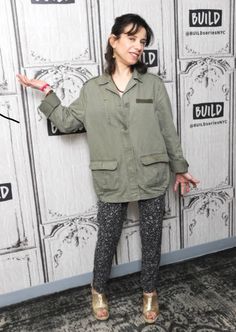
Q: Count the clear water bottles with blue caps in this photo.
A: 0